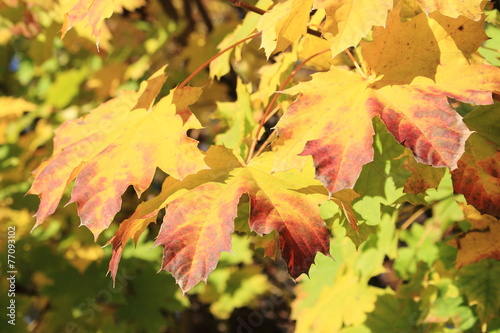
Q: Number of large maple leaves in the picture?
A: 3